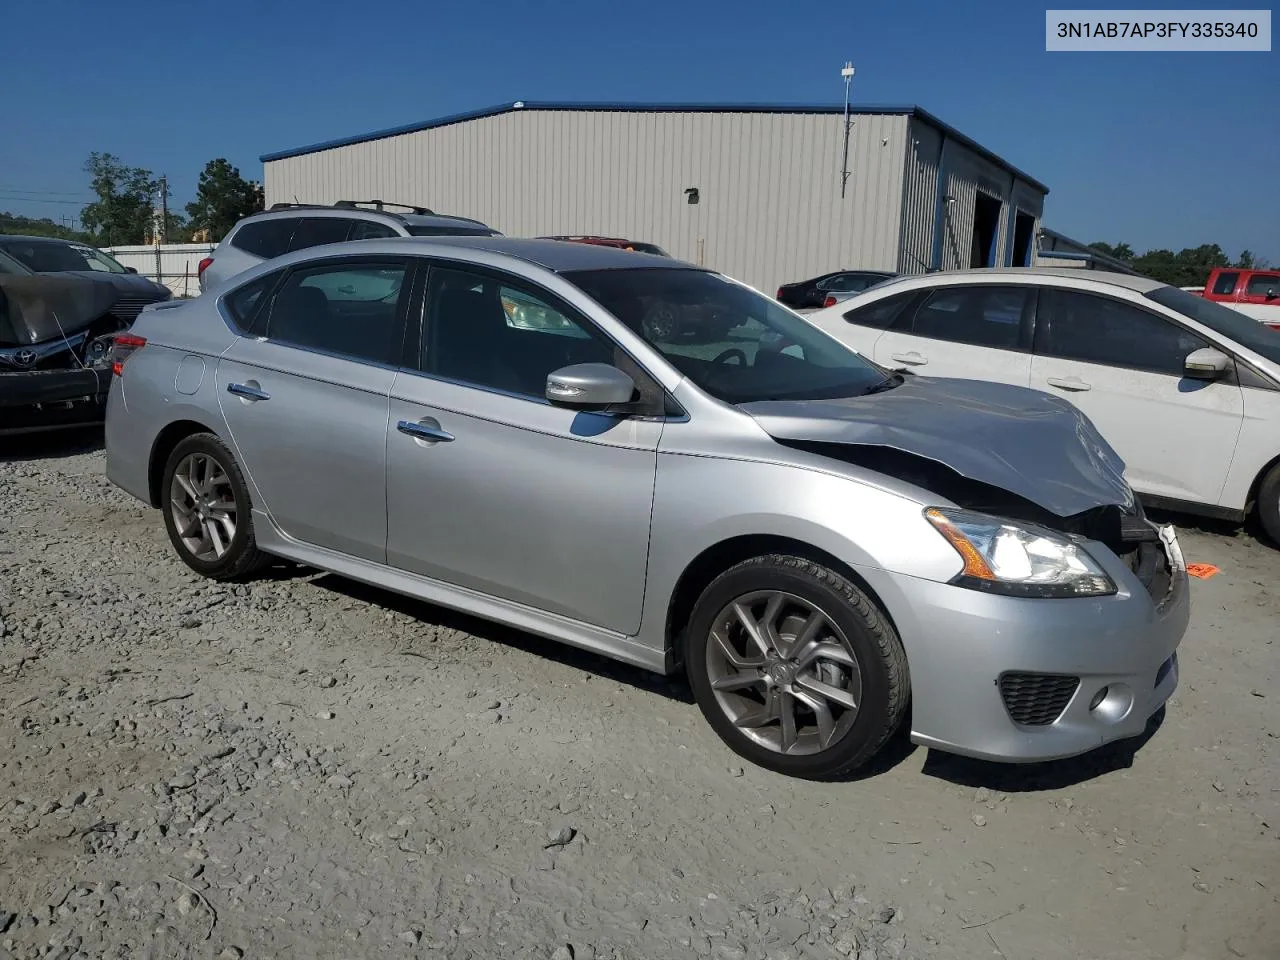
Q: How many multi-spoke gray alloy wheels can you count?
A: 2